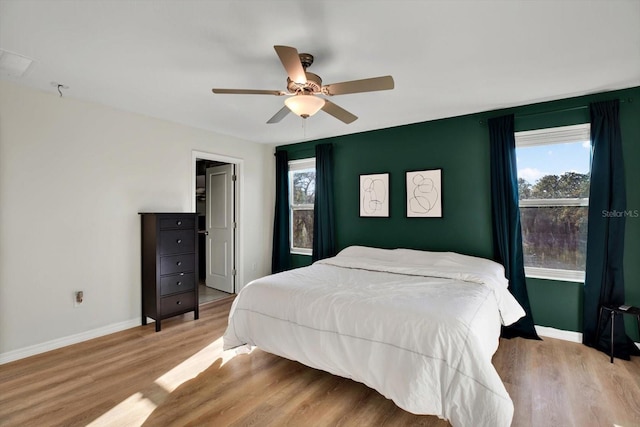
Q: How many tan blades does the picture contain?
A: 5